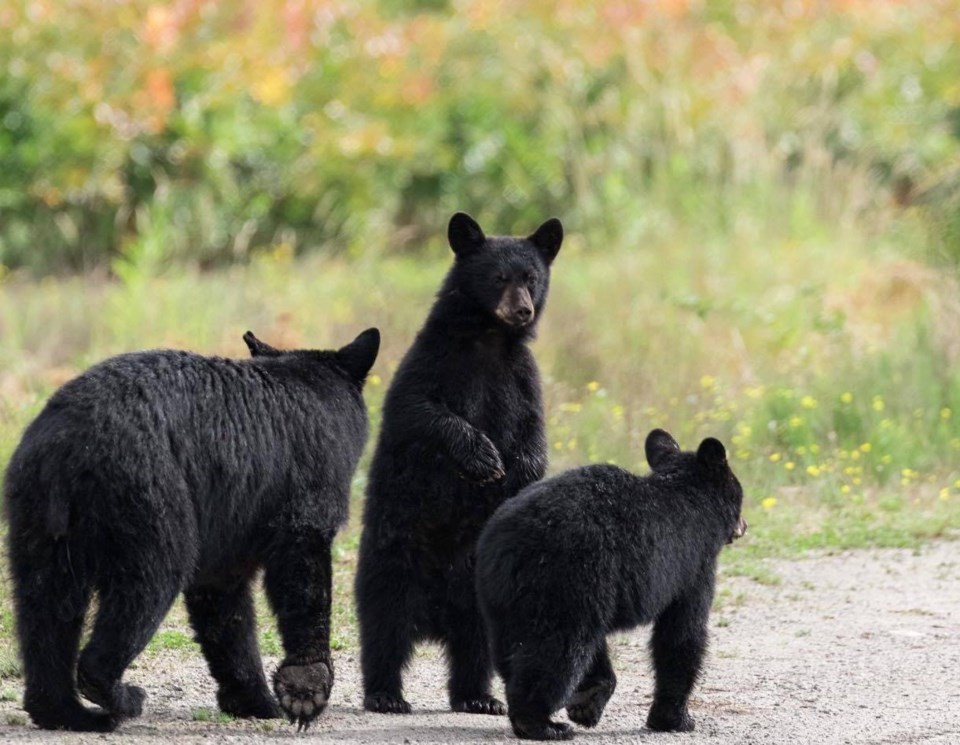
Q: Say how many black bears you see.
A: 3